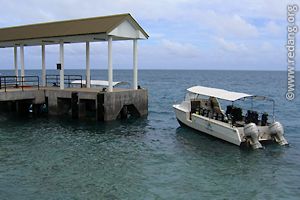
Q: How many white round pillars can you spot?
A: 7